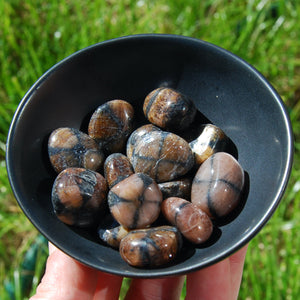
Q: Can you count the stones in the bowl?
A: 13